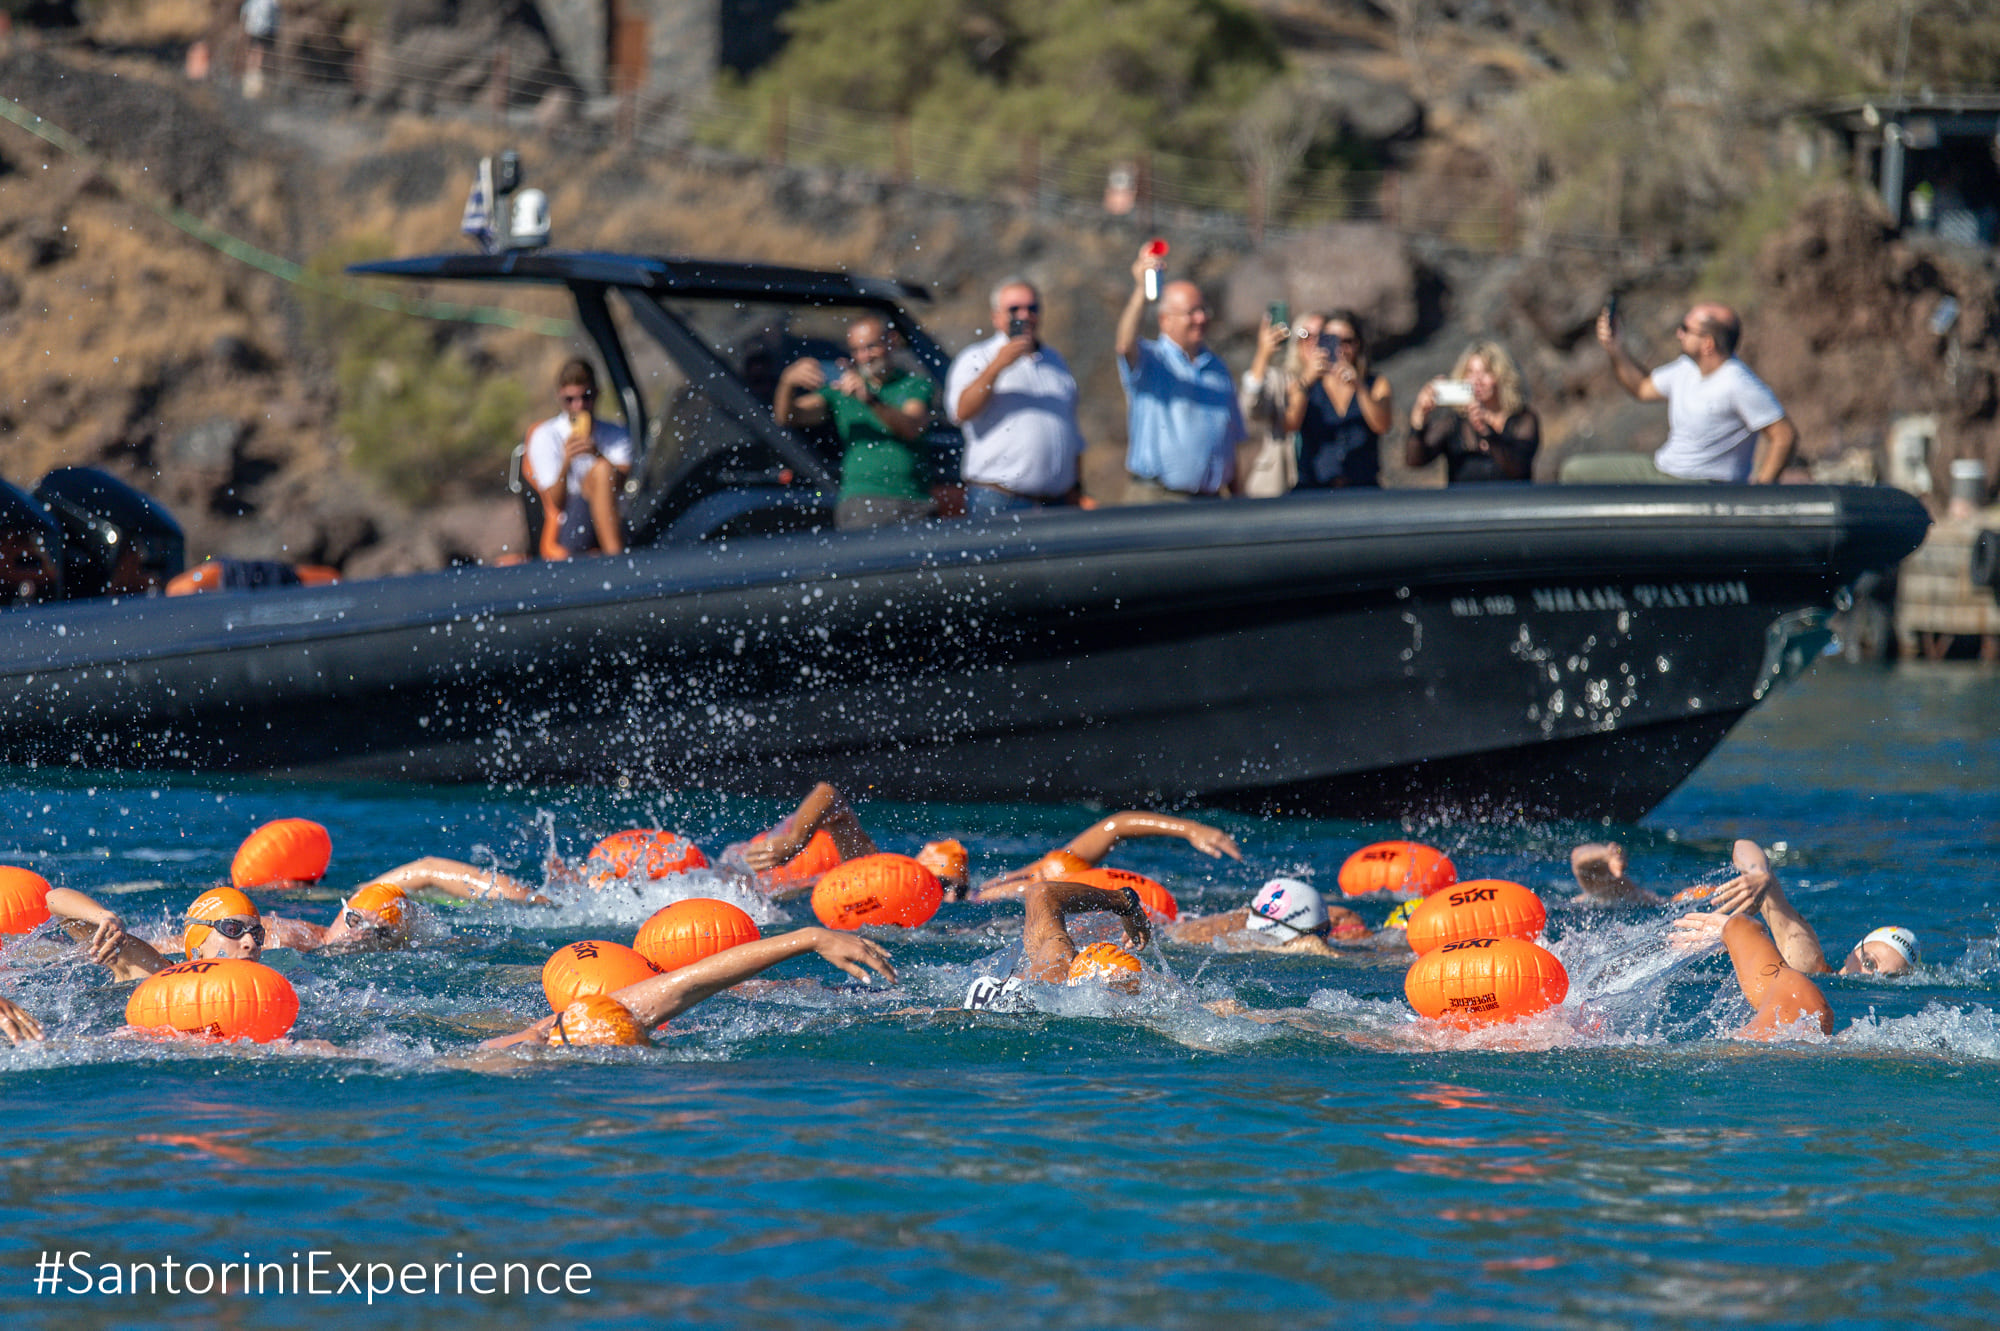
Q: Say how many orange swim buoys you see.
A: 12